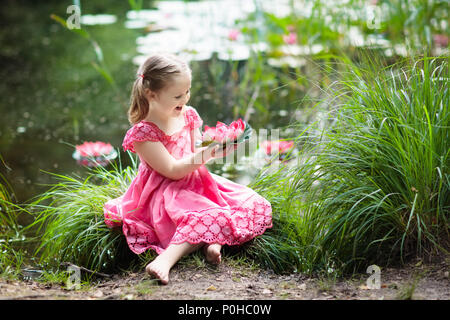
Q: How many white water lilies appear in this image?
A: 0